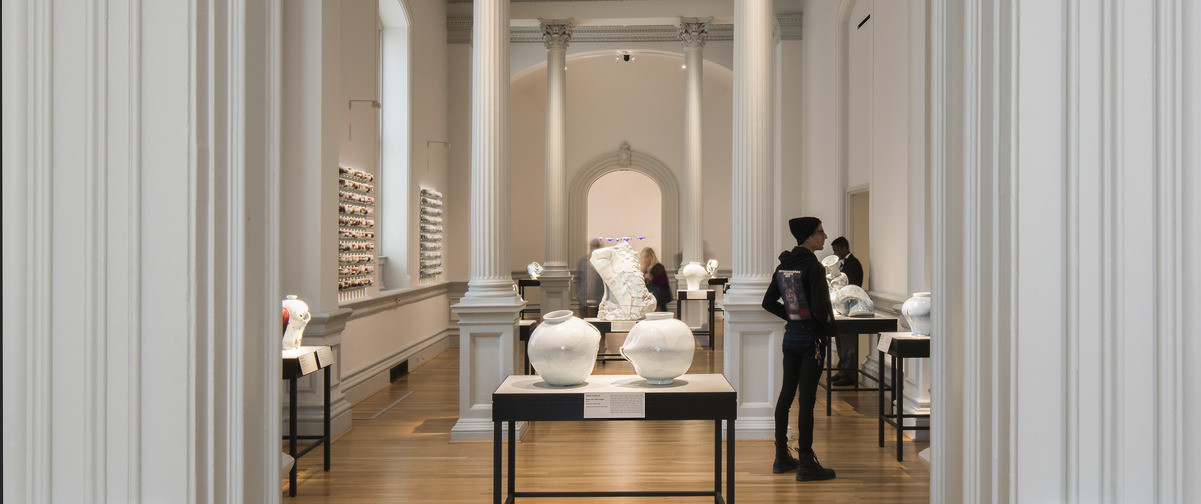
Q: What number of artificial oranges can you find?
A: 0